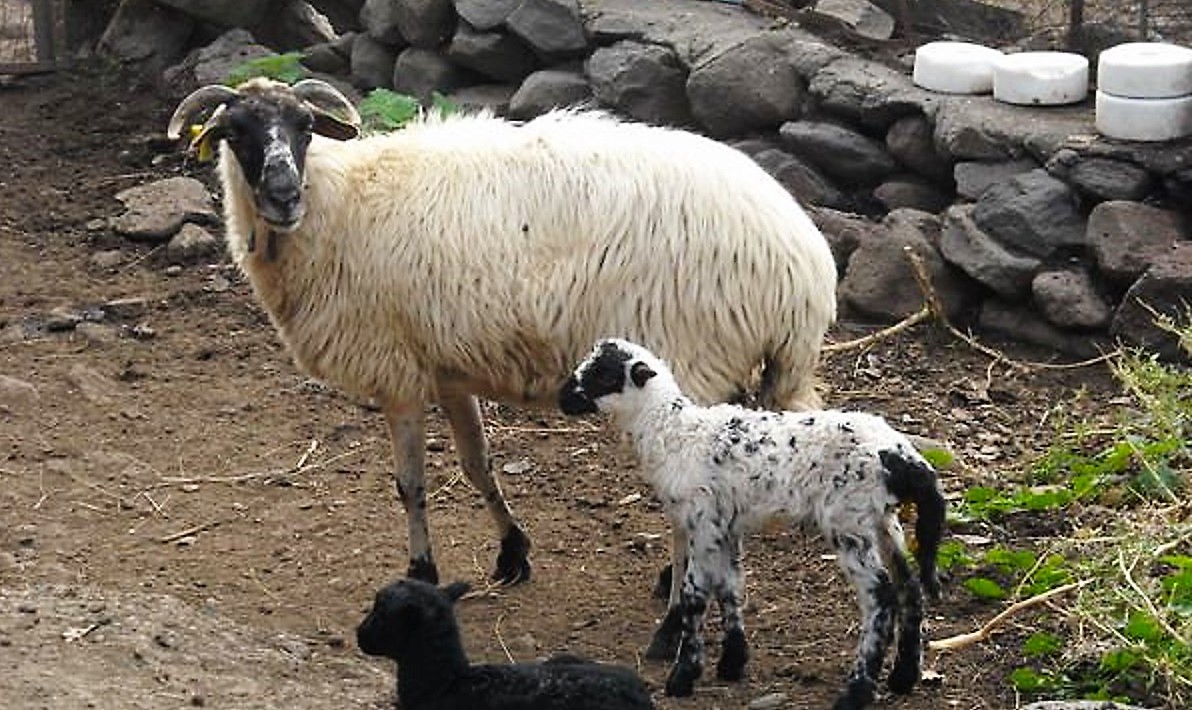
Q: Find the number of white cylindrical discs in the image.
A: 4